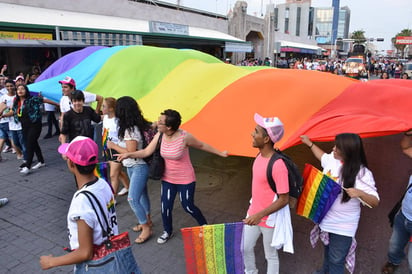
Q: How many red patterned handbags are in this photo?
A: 1